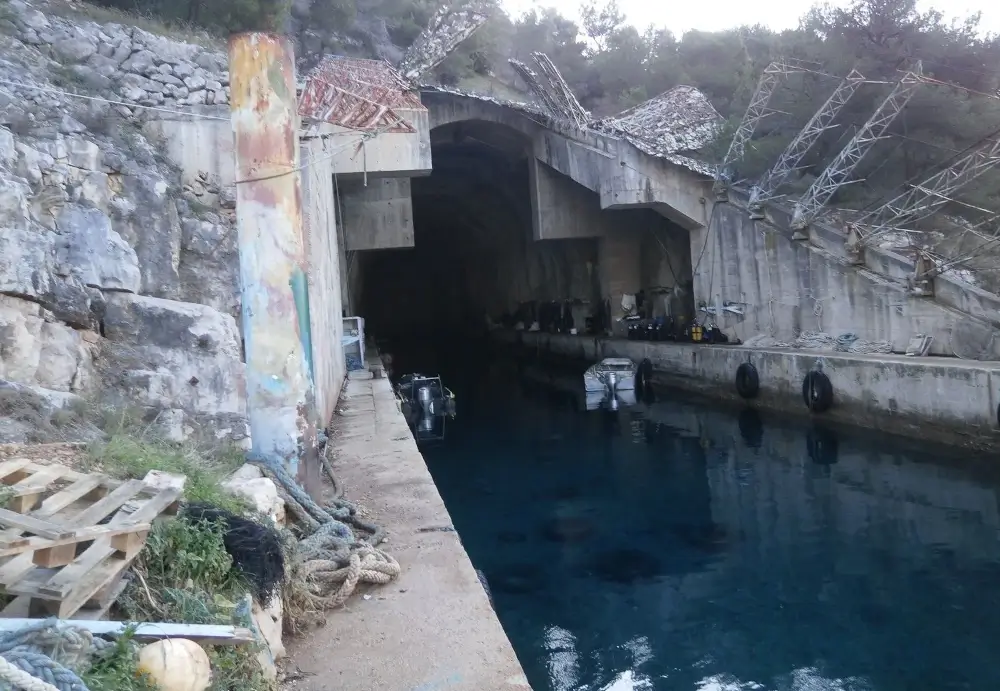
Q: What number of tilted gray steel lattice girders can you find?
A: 5